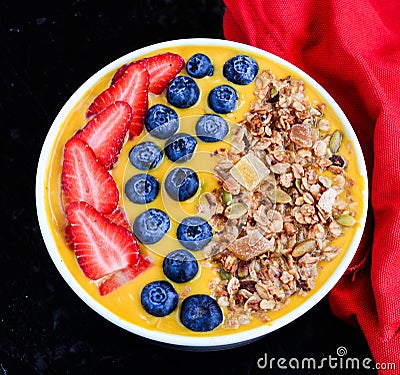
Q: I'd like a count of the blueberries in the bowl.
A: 15